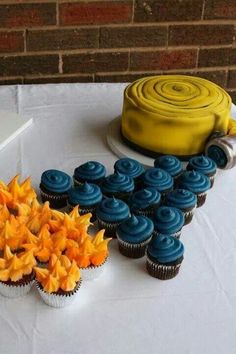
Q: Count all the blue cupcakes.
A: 15